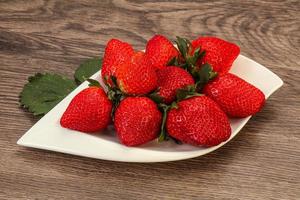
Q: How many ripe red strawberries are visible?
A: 9